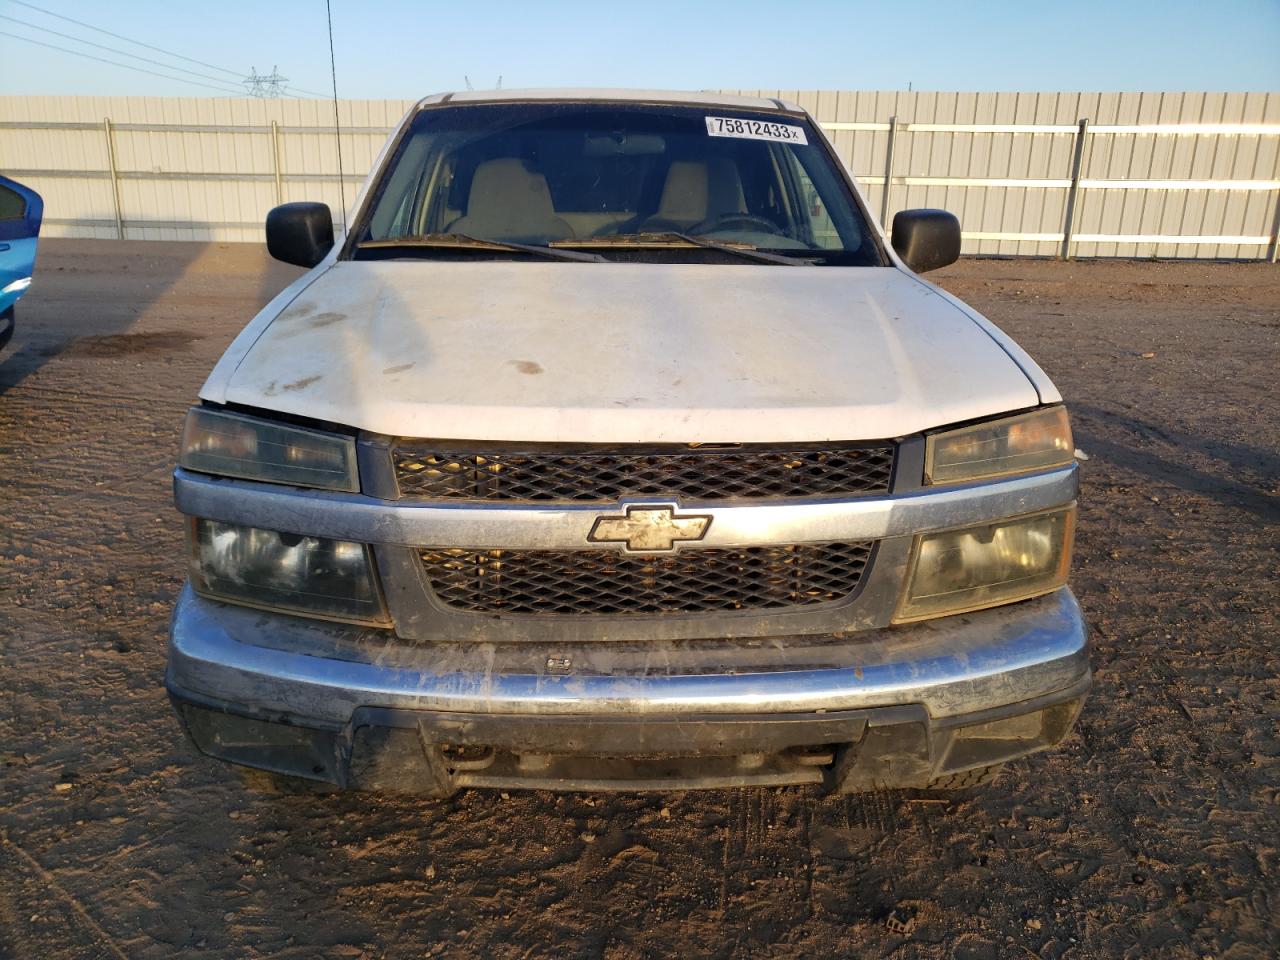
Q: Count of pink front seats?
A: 0